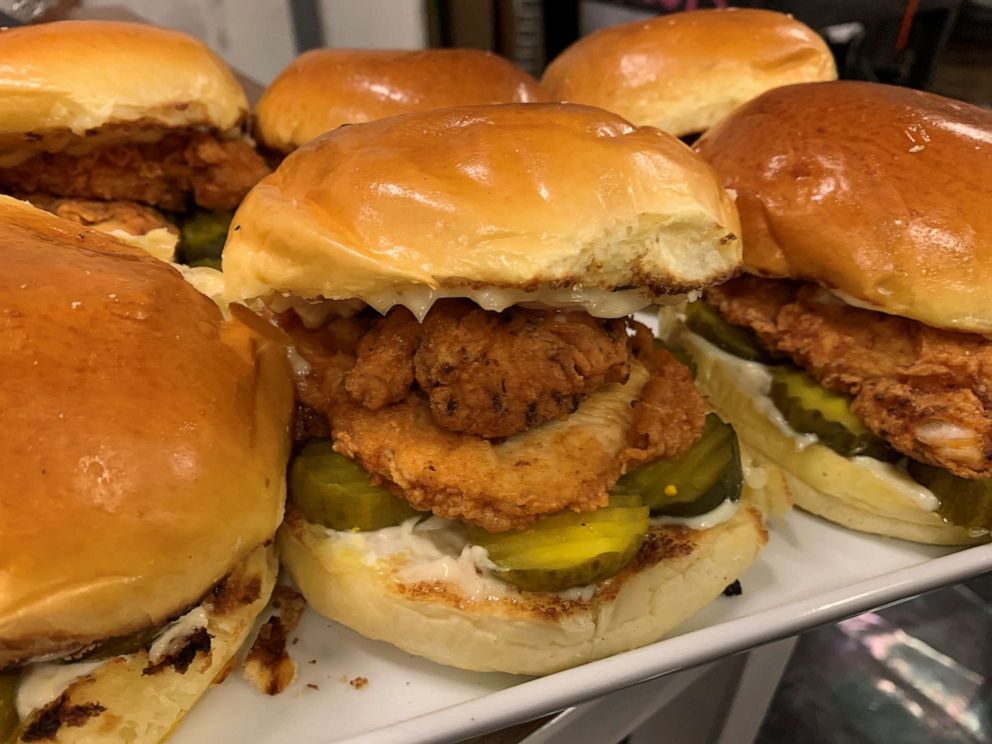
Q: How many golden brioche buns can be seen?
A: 6